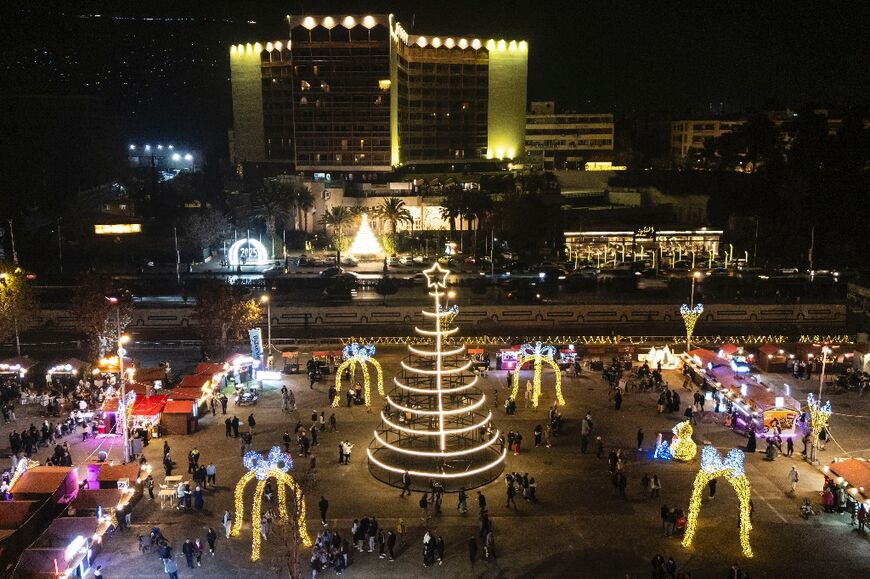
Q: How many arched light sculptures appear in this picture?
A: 4